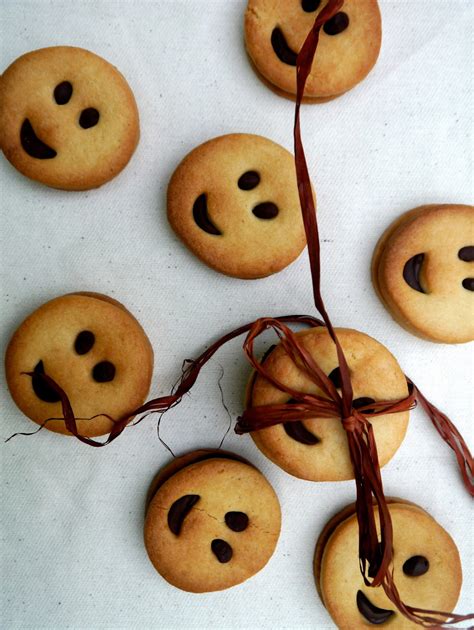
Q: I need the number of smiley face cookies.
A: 8